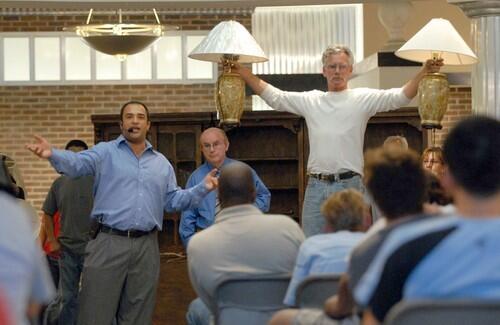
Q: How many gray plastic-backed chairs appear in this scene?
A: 3